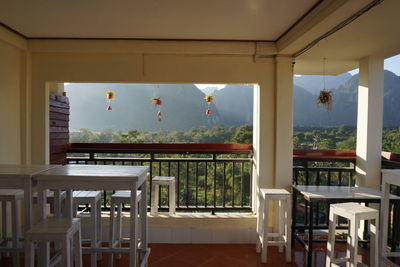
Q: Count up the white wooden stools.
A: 8